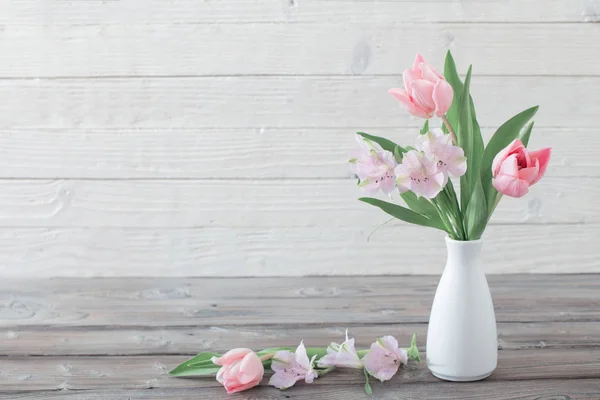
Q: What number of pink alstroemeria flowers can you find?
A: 6